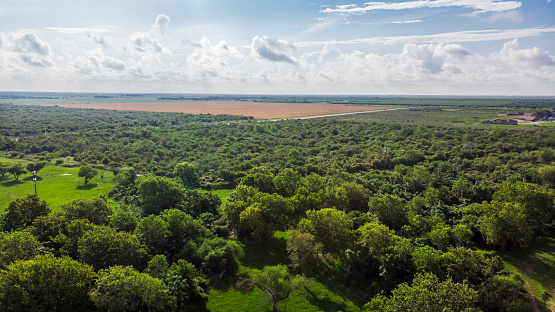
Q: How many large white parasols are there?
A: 0